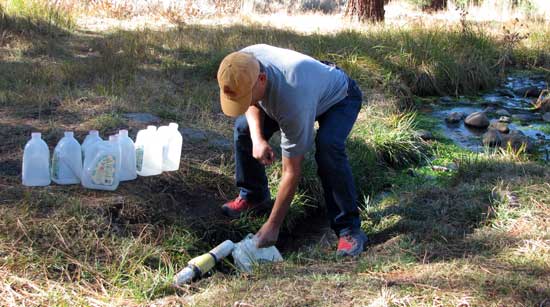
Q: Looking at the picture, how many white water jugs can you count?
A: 7